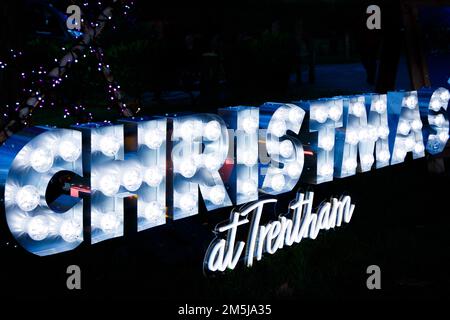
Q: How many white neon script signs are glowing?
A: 1